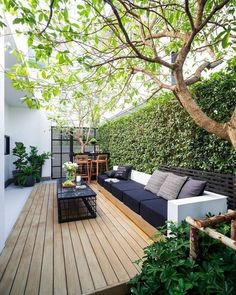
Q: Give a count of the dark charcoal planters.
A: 3